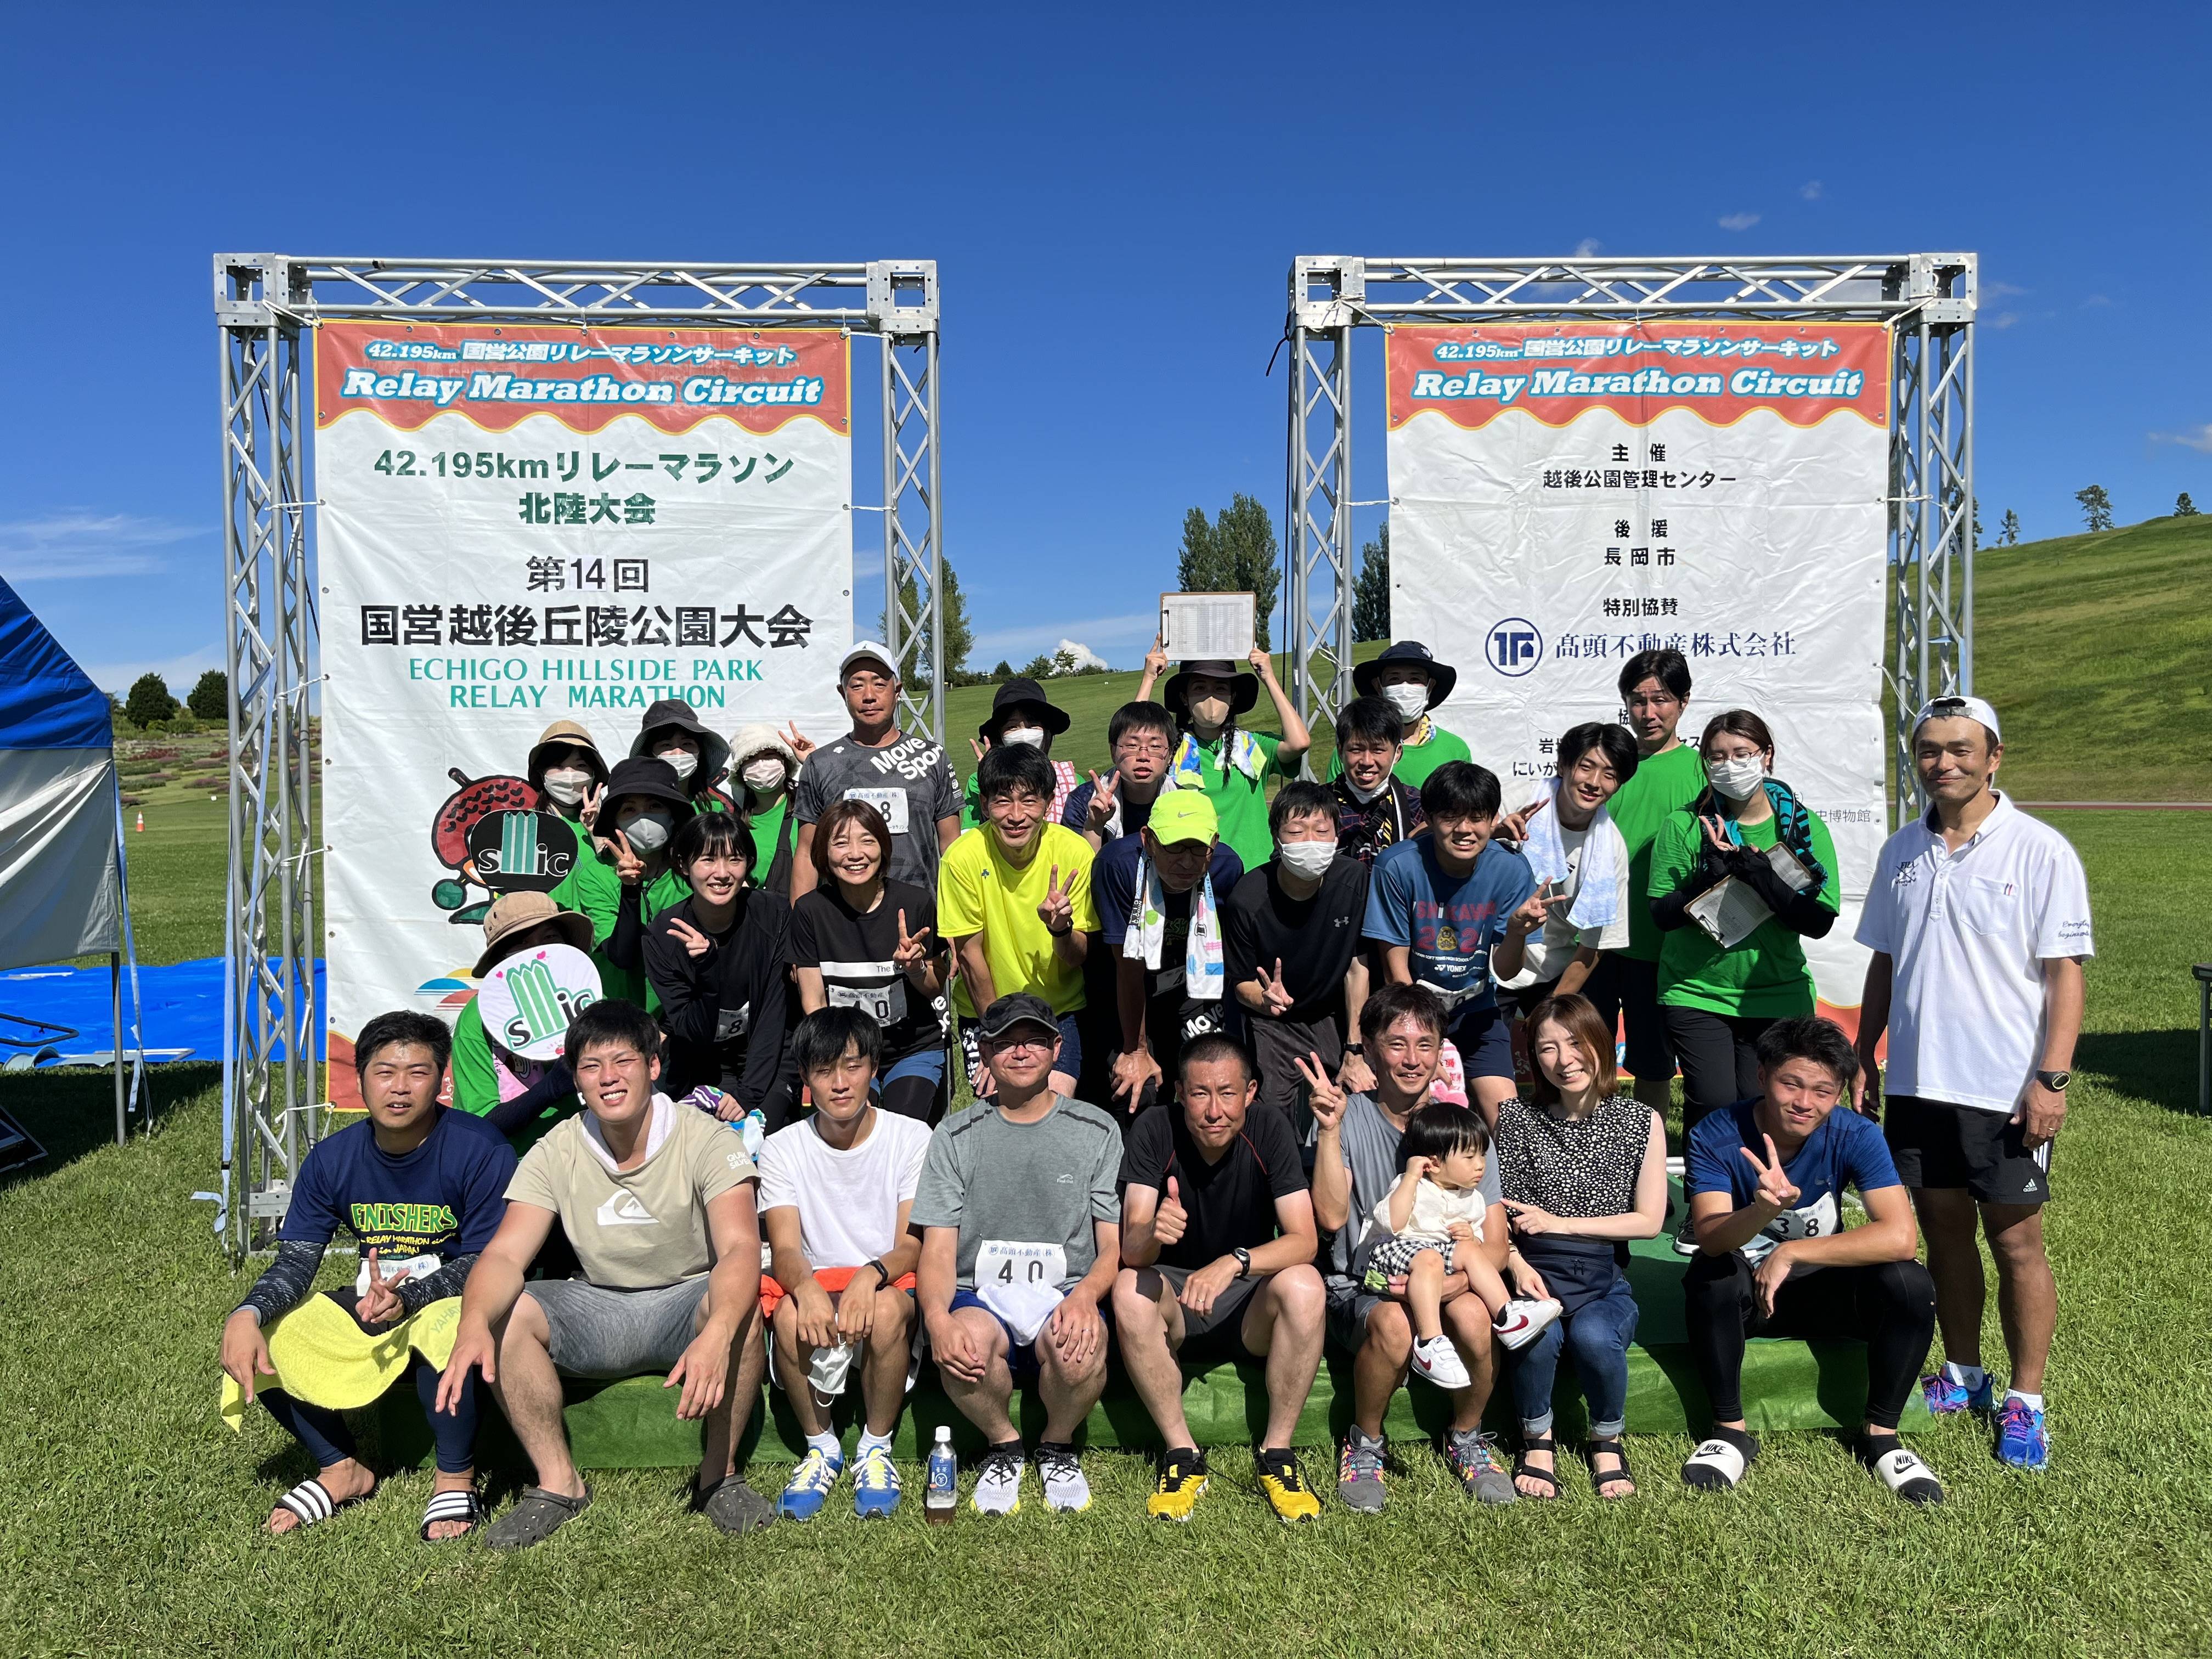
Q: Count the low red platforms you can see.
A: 0